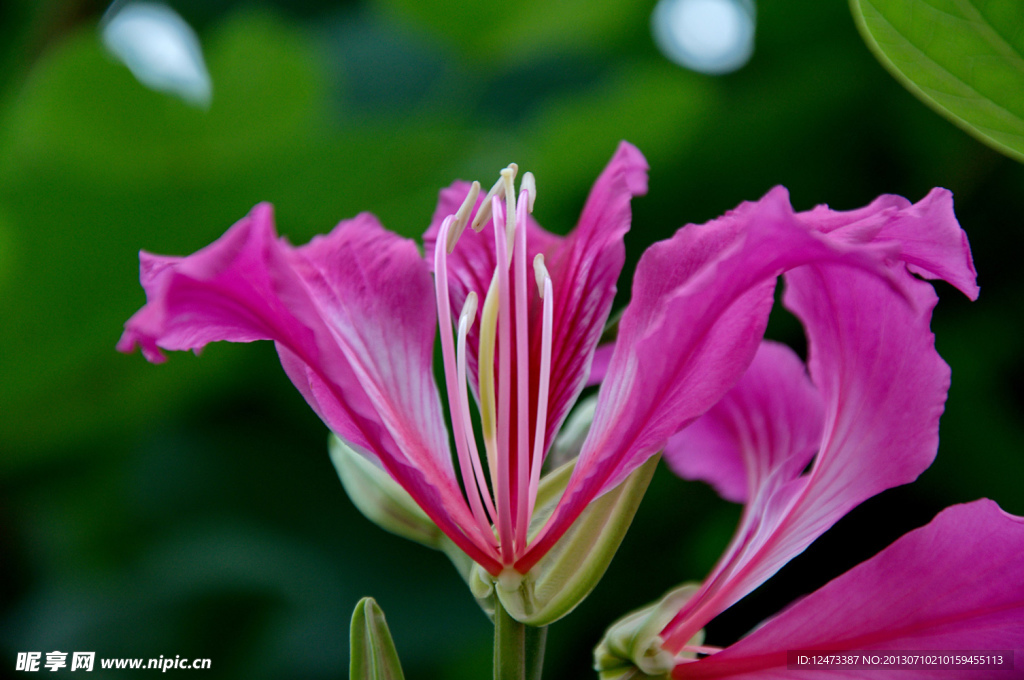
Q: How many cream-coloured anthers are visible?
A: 5